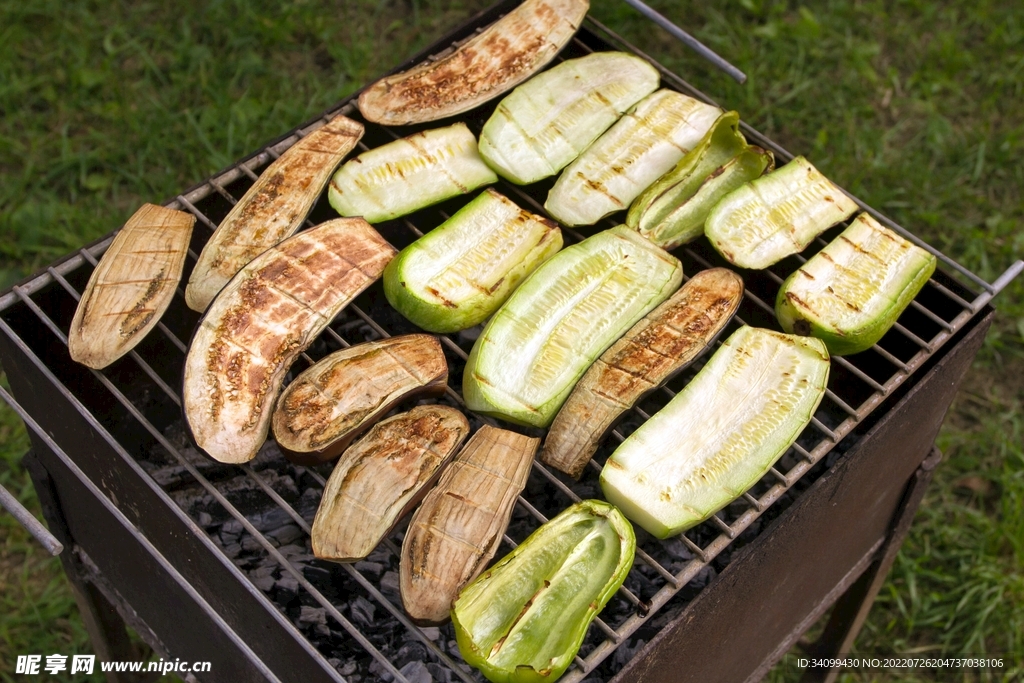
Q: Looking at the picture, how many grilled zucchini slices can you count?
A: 8